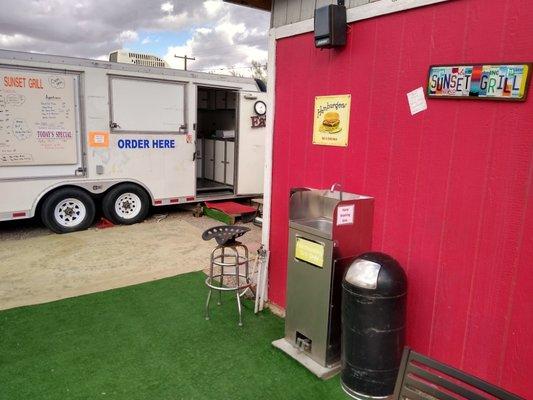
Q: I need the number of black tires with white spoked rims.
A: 2